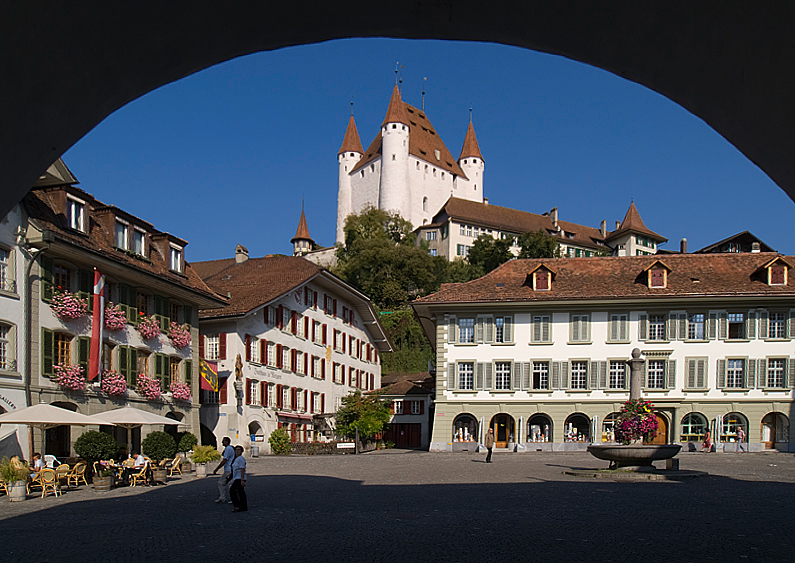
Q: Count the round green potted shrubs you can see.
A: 3